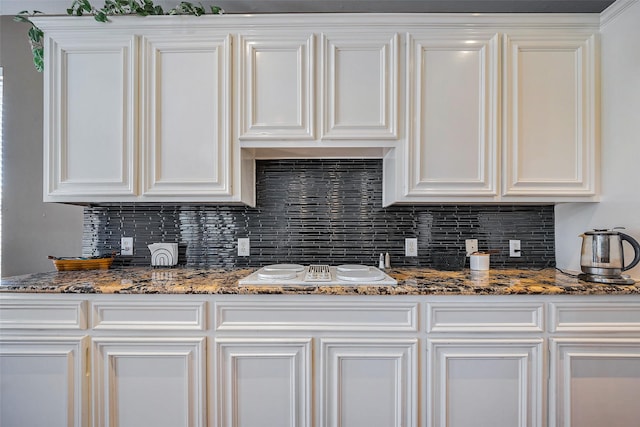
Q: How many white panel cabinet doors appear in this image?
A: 12